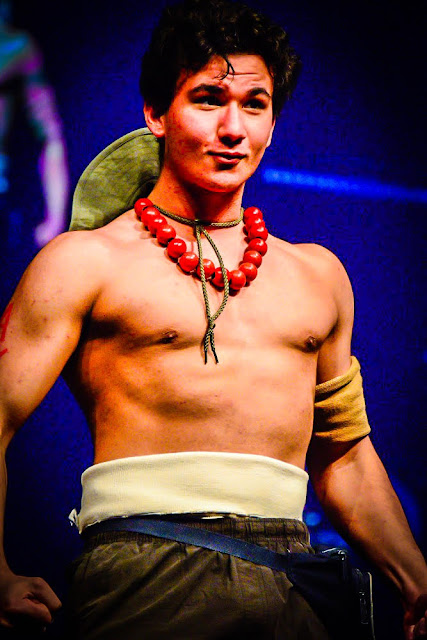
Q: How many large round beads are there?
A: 15